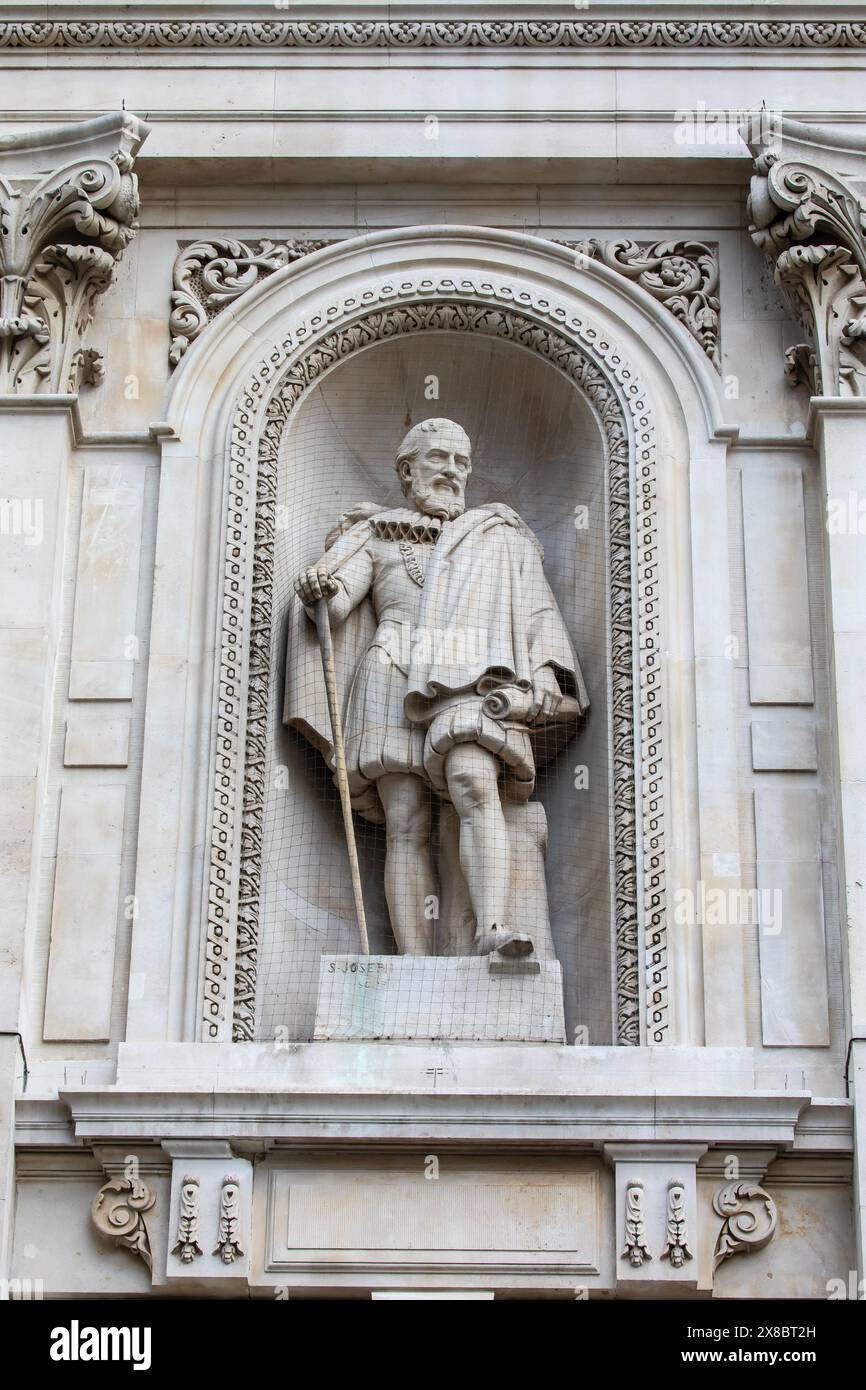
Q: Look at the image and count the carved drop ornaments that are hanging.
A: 4